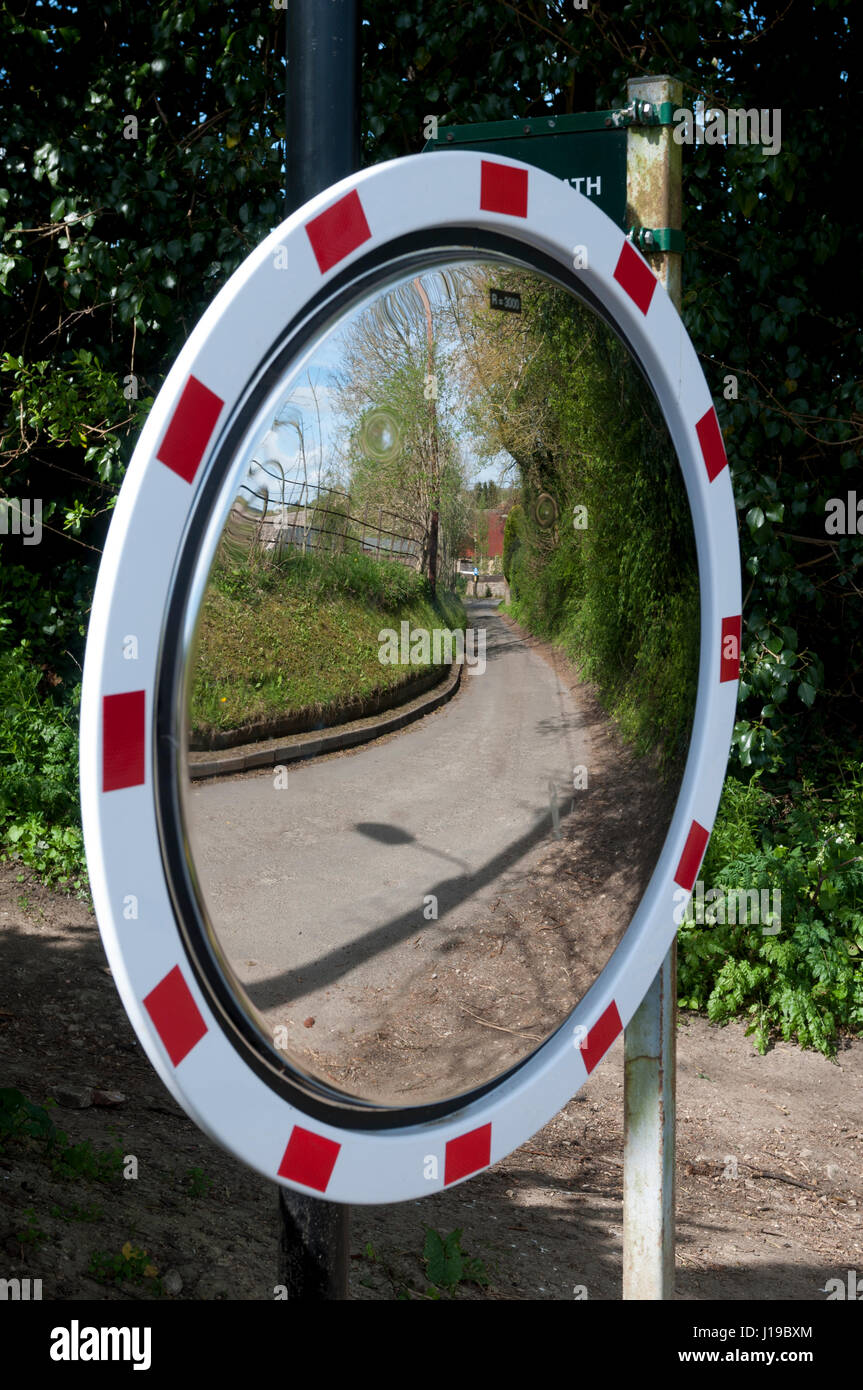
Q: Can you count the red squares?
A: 12